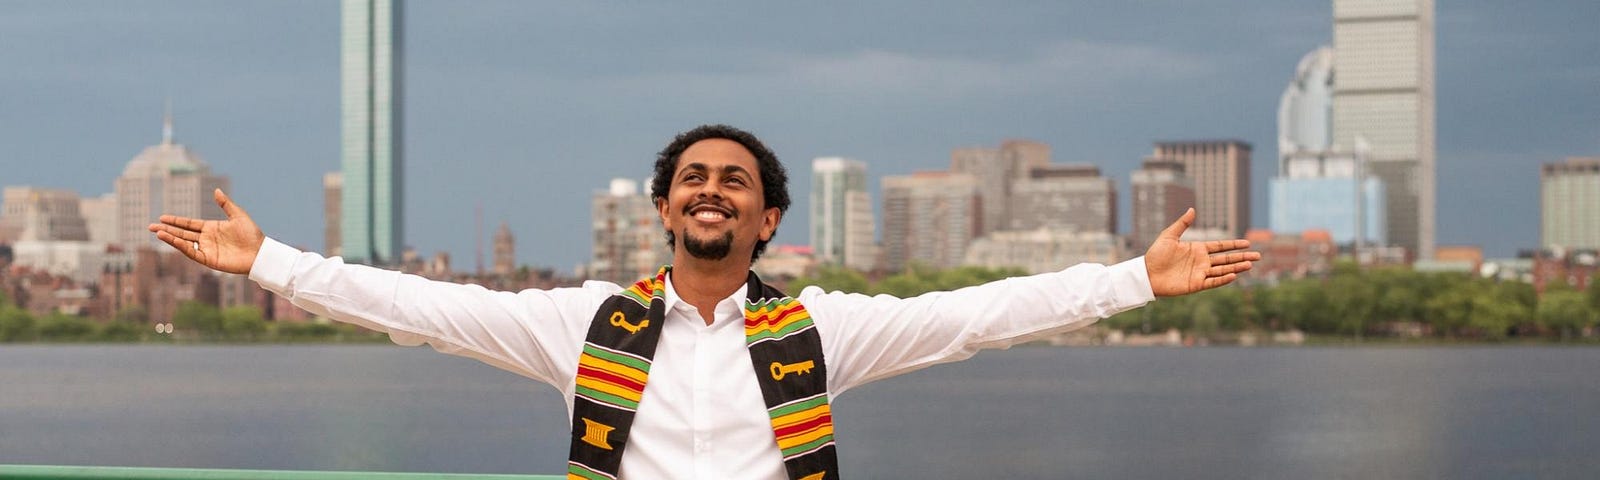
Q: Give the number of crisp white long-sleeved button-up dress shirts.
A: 1